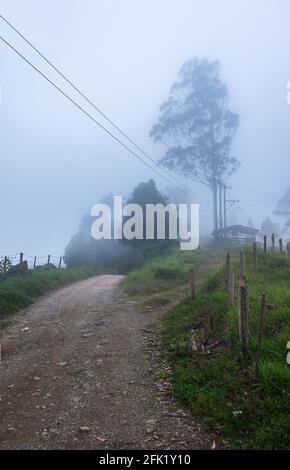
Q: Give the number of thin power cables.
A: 2